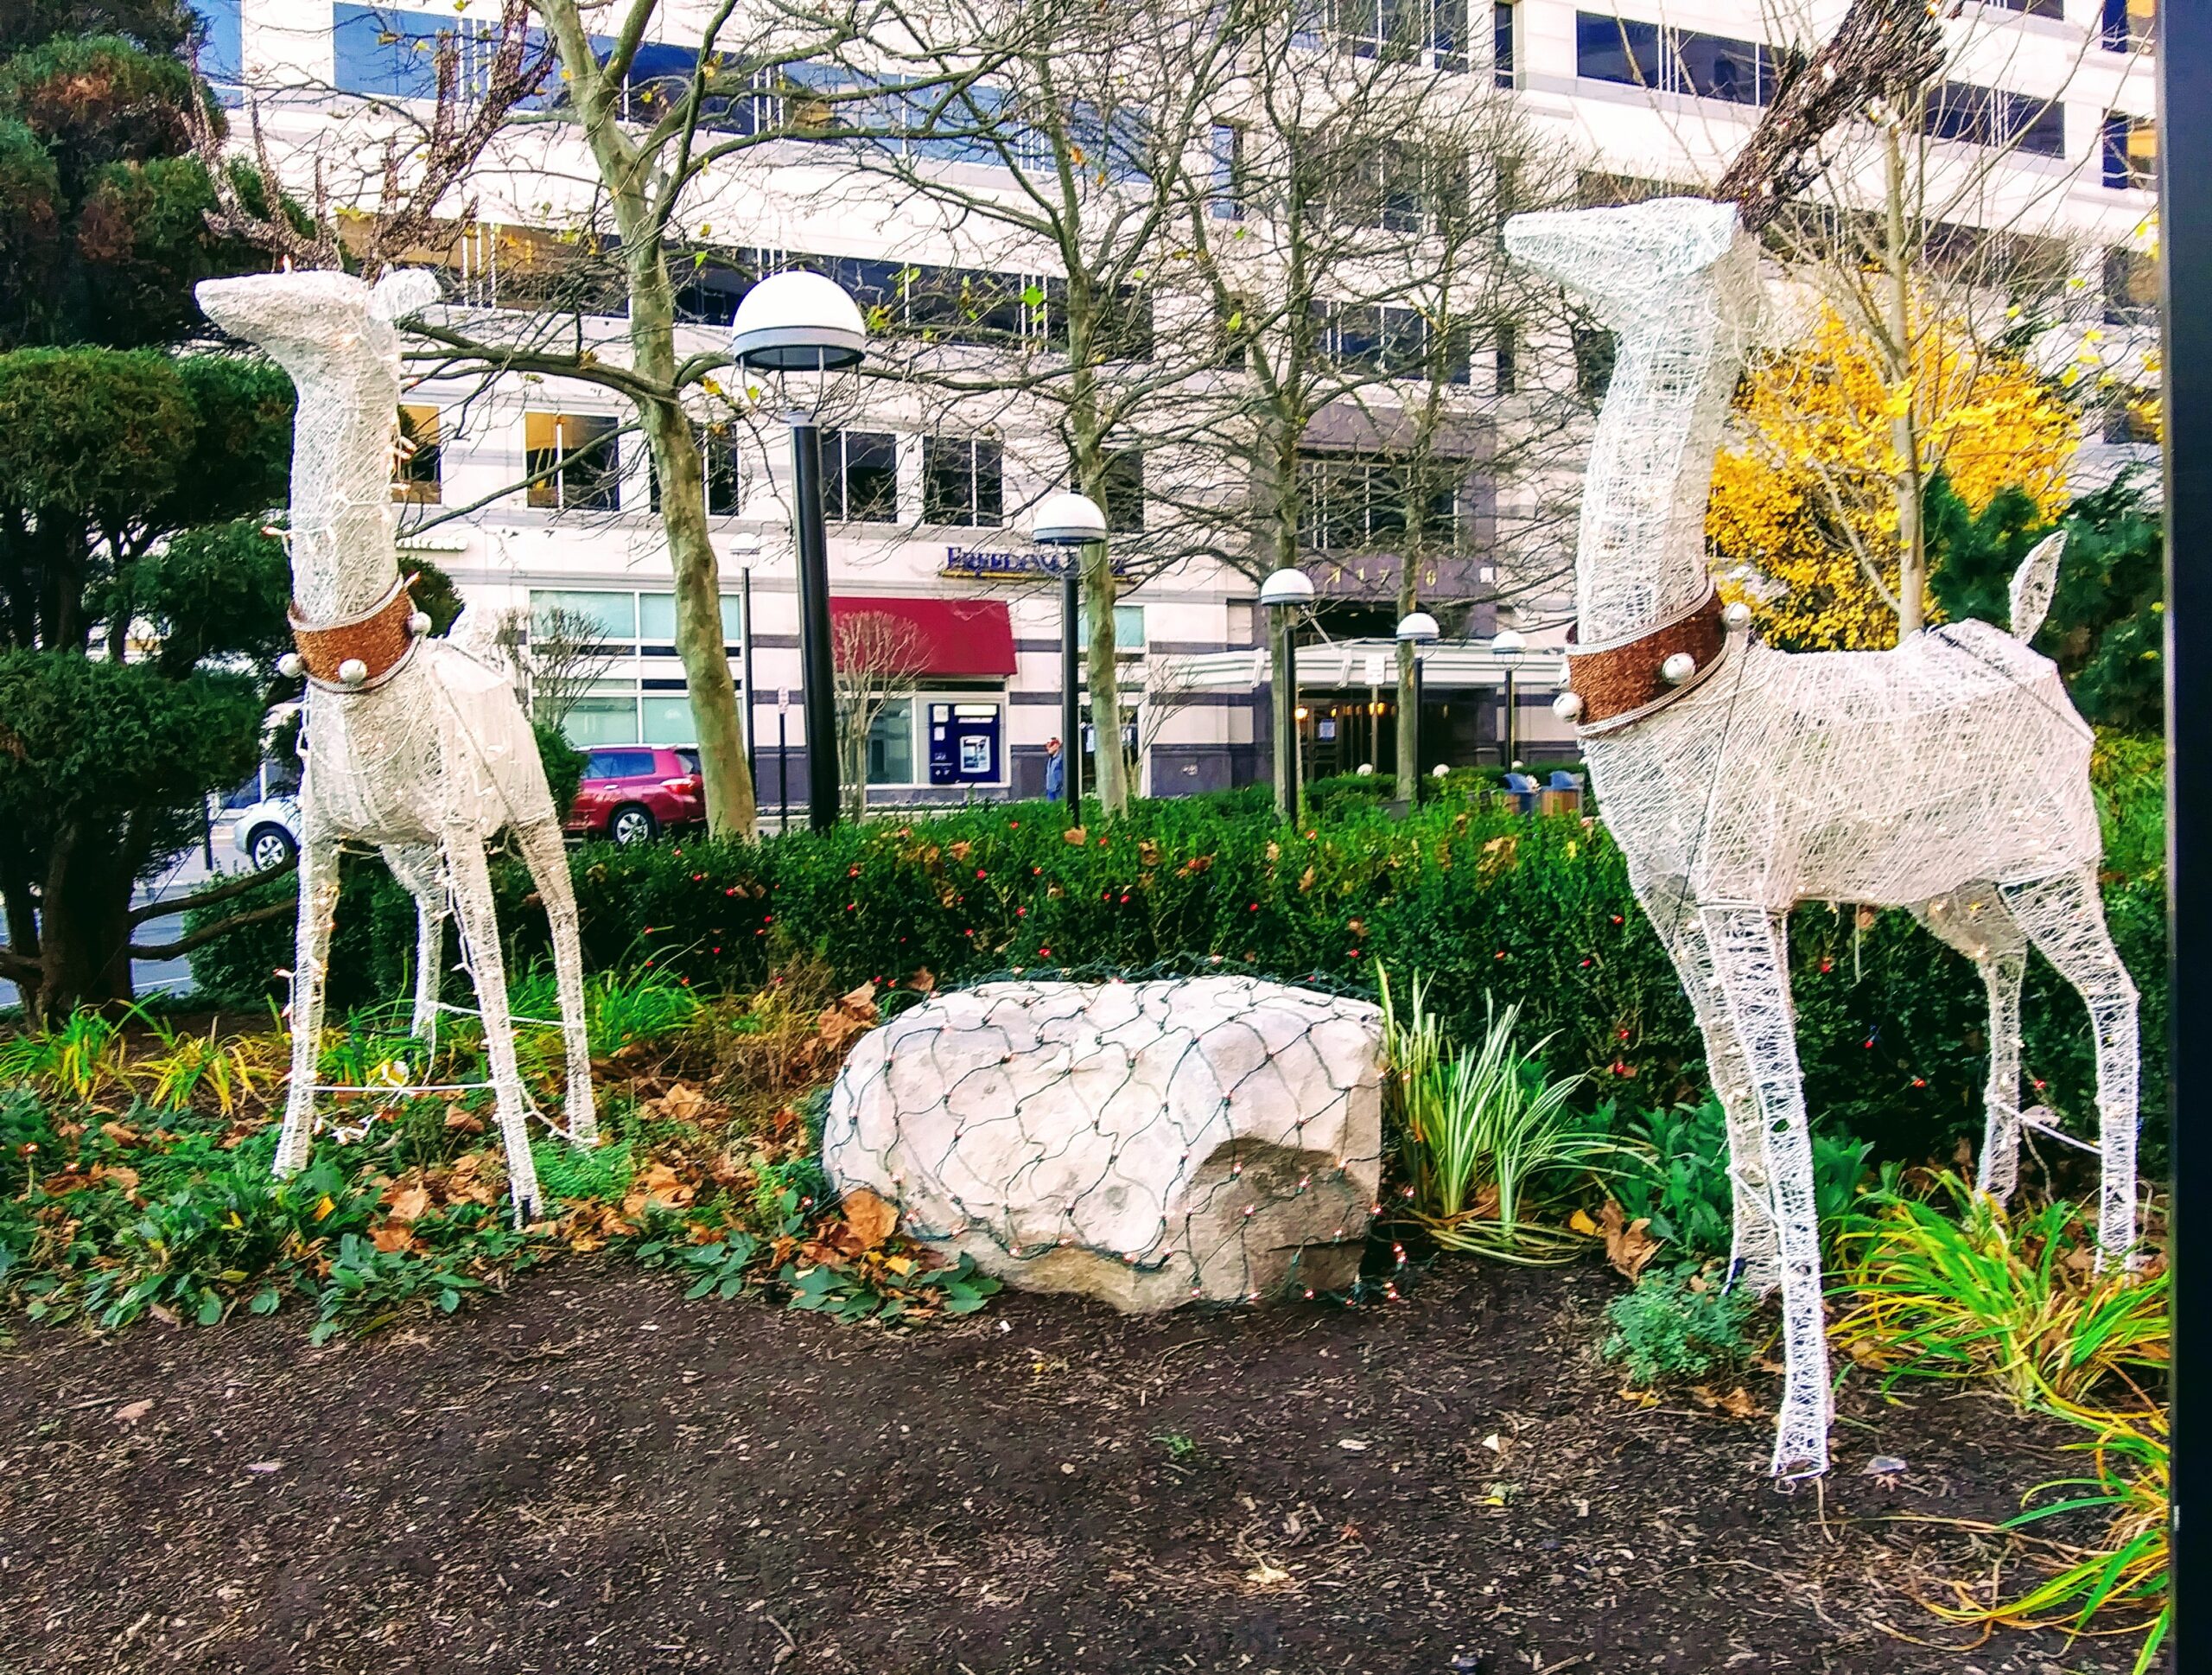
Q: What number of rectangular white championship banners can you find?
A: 0